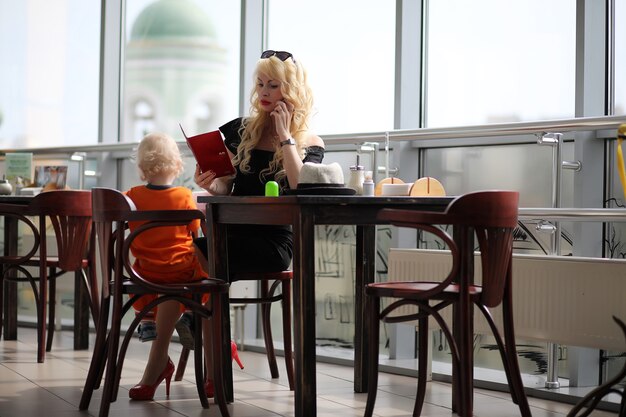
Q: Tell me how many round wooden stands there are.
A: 2